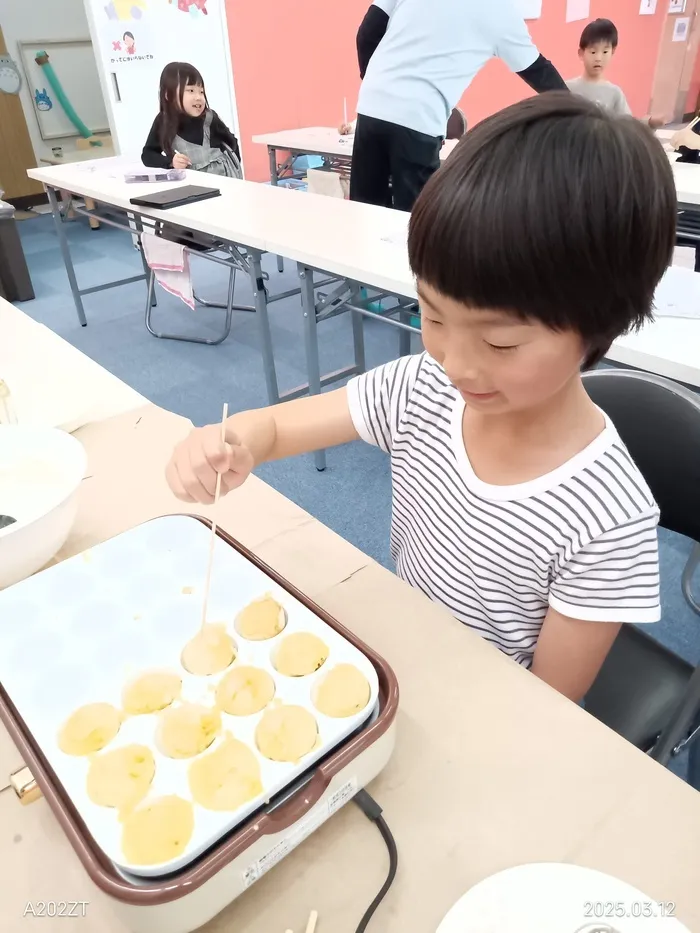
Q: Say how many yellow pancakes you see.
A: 12